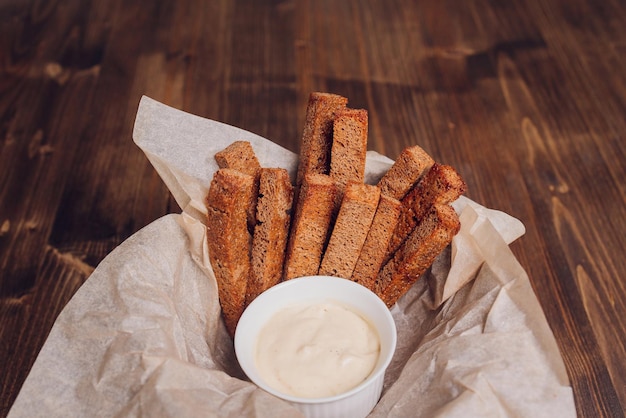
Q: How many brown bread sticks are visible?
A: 11